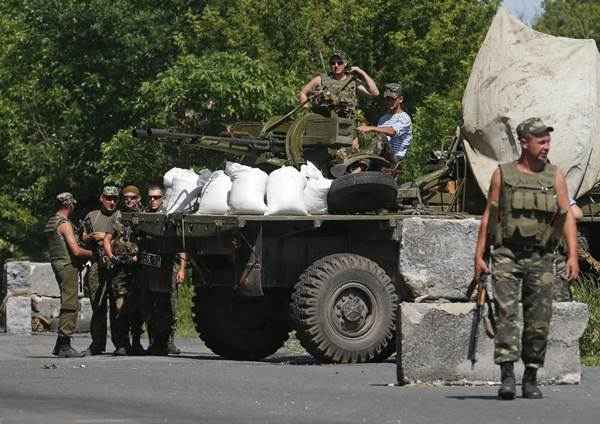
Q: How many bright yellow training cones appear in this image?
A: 0